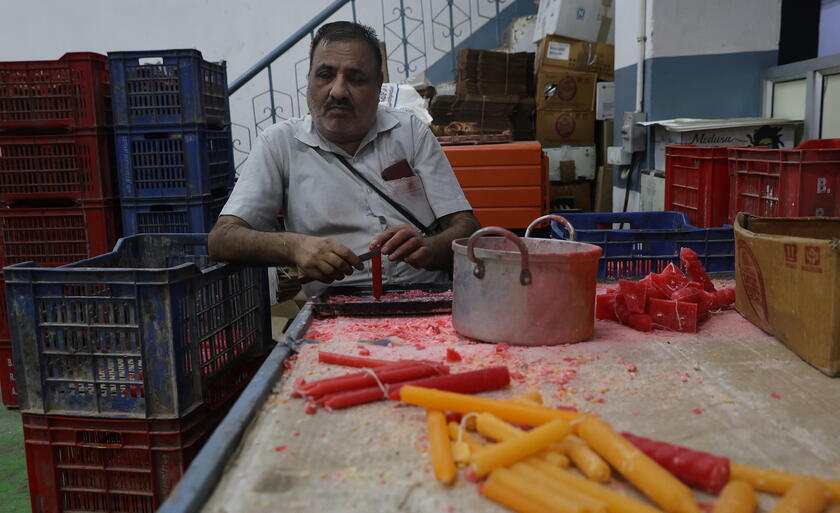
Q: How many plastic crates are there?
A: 13